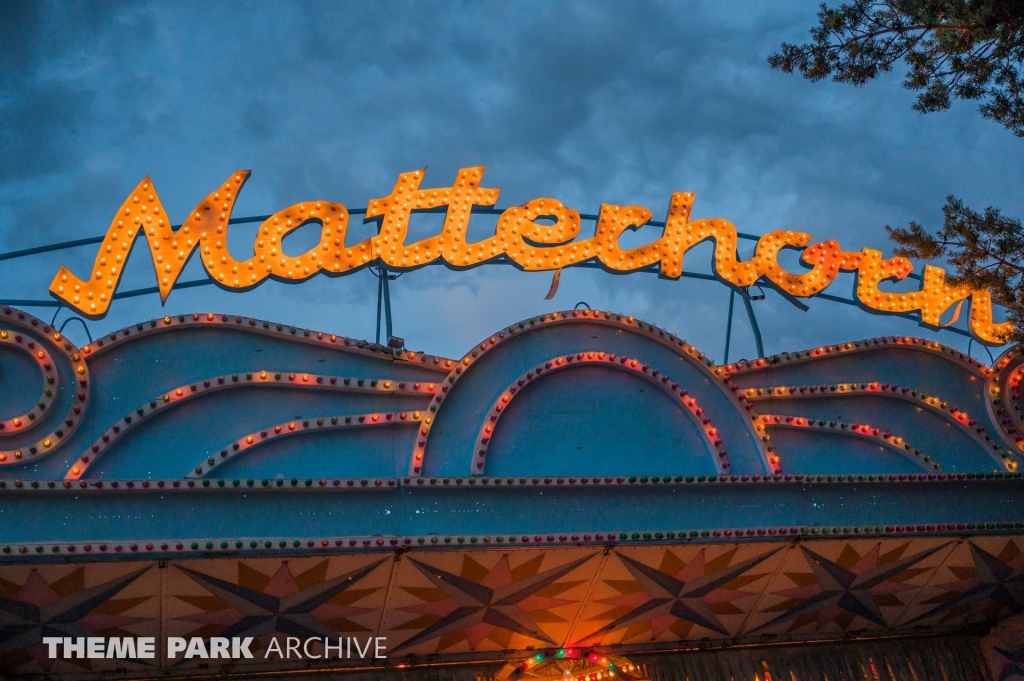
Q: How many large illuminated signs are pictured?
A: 1